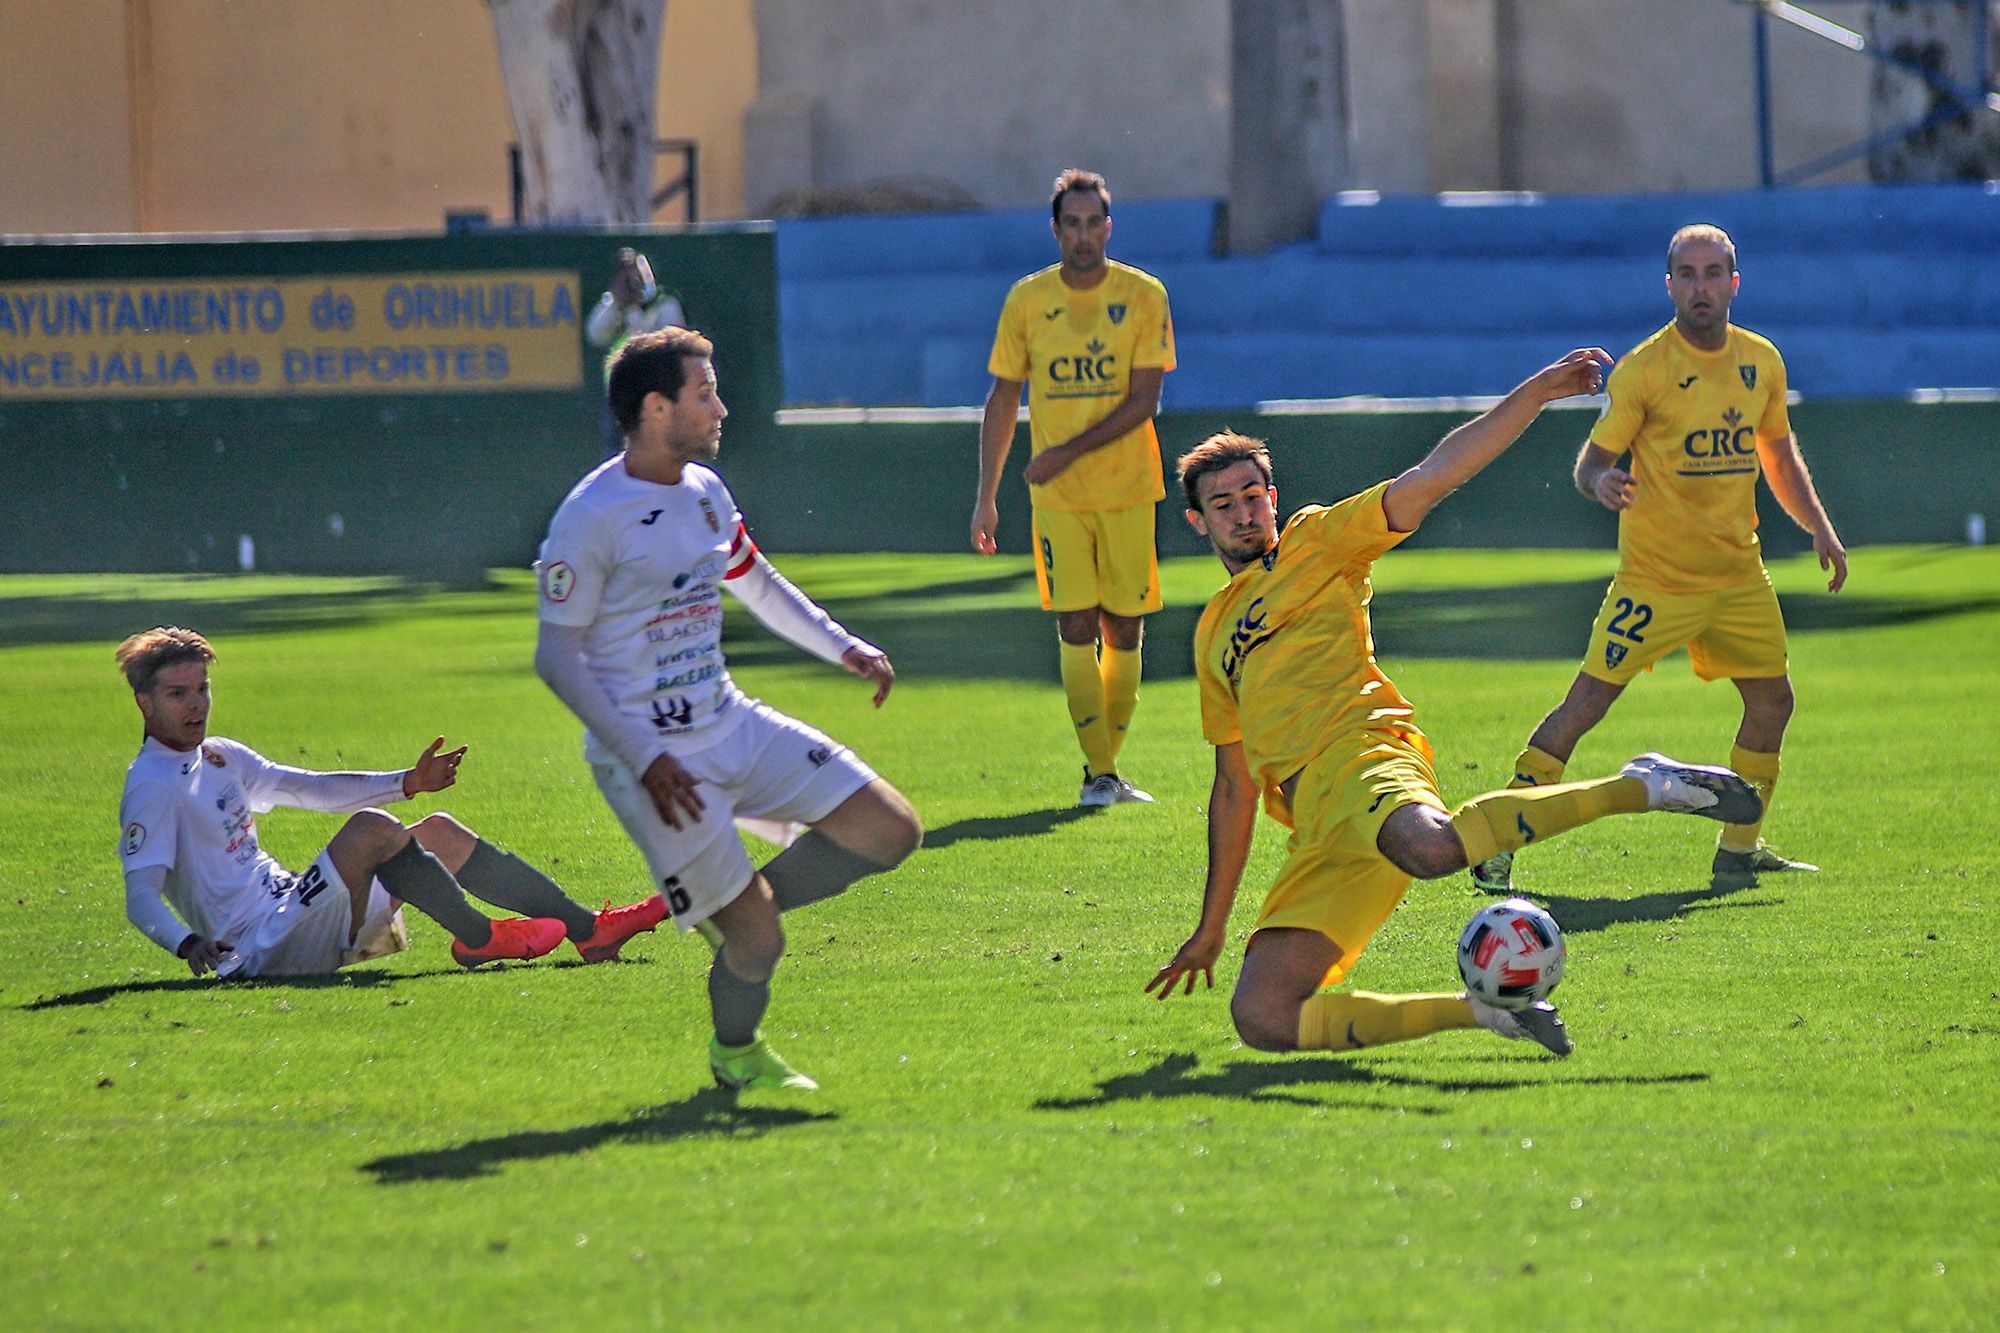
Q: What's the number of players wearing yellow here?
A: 3